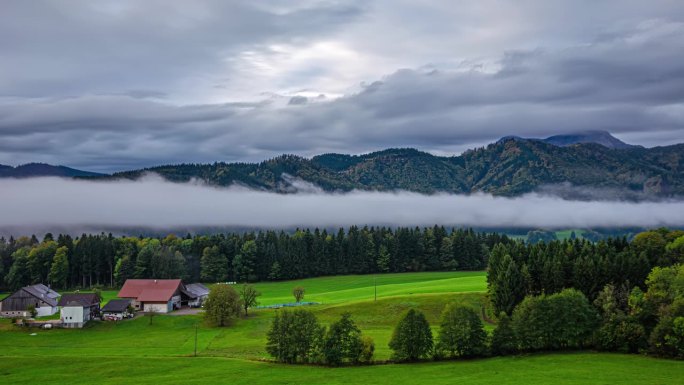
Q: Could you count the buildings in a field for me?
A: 5